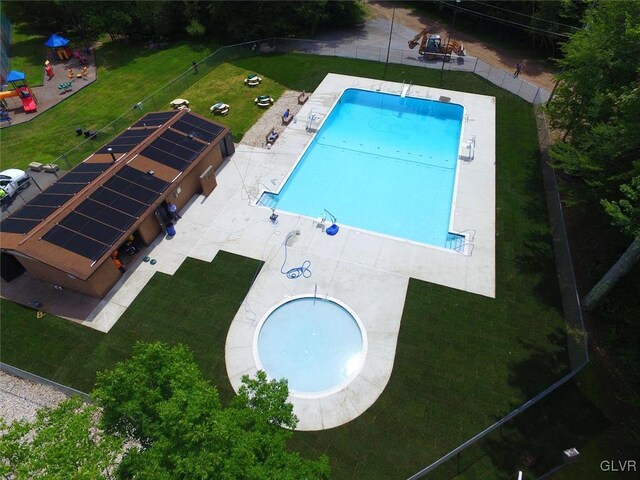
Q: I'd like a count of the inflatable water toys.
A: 0